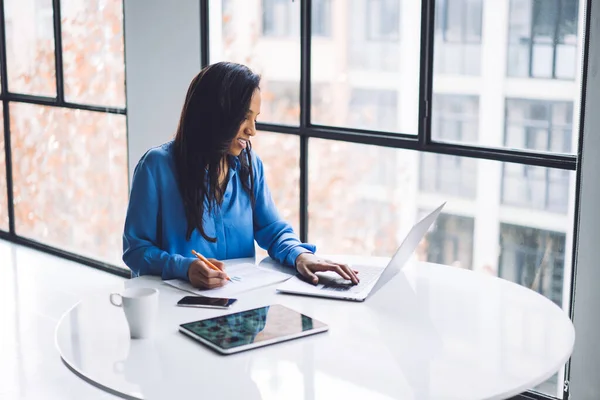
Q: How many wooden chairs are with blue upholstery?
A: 0